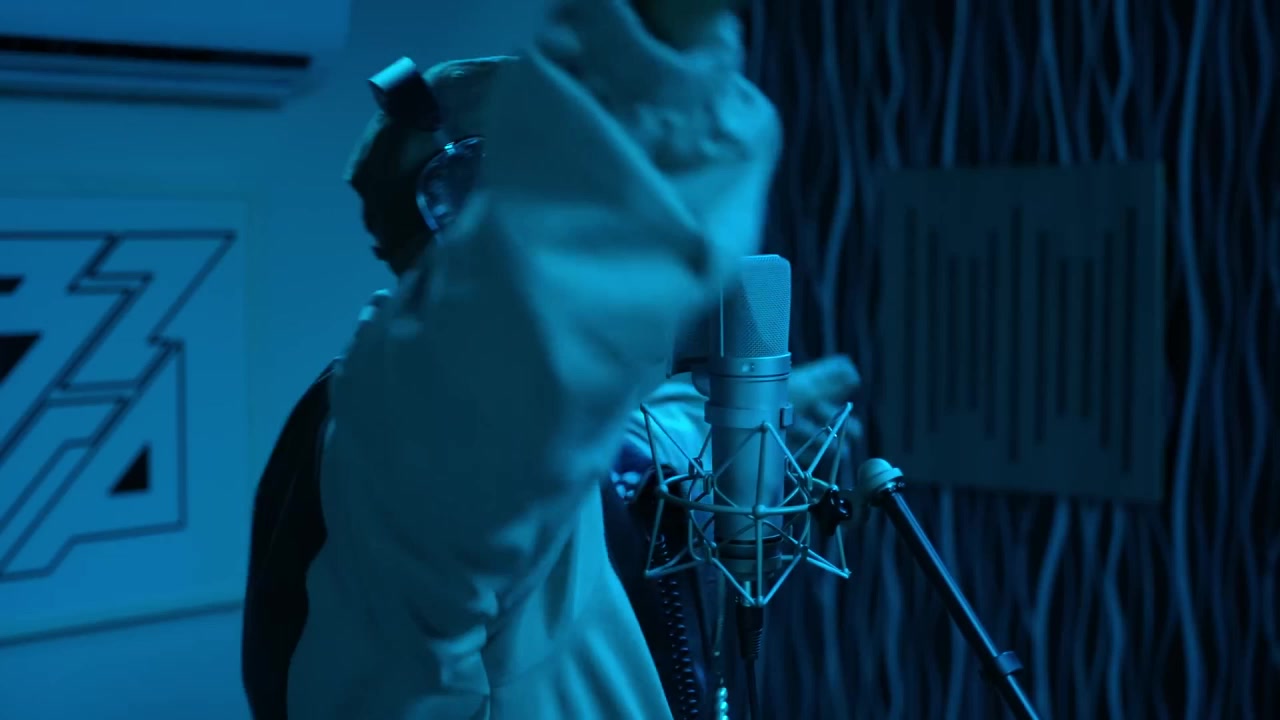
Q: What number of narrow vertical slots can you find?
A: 11